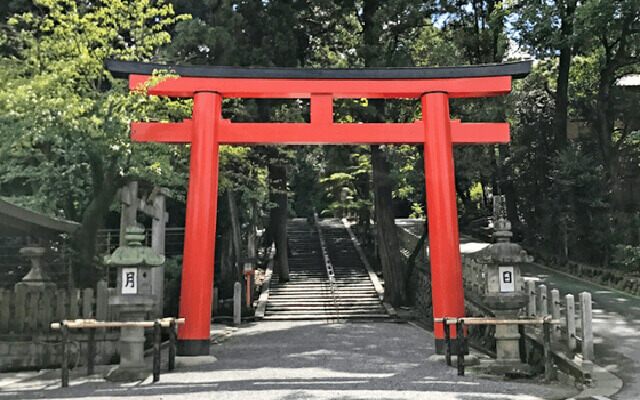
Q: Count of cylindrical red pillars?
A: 2